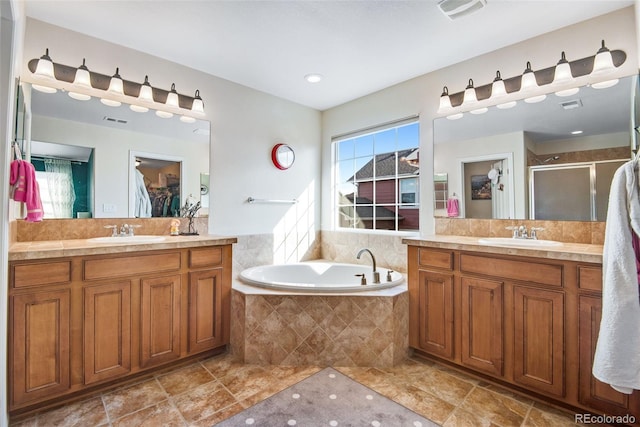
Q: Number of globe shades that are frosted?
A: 12